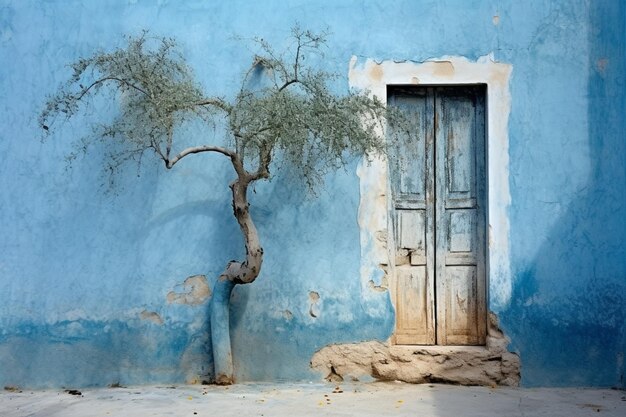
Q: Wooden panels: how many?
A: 6